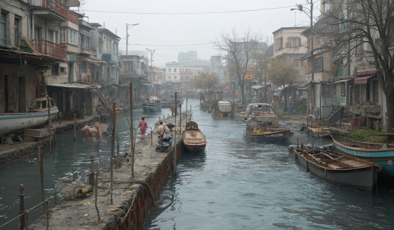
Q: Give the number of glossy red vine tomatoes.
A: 0